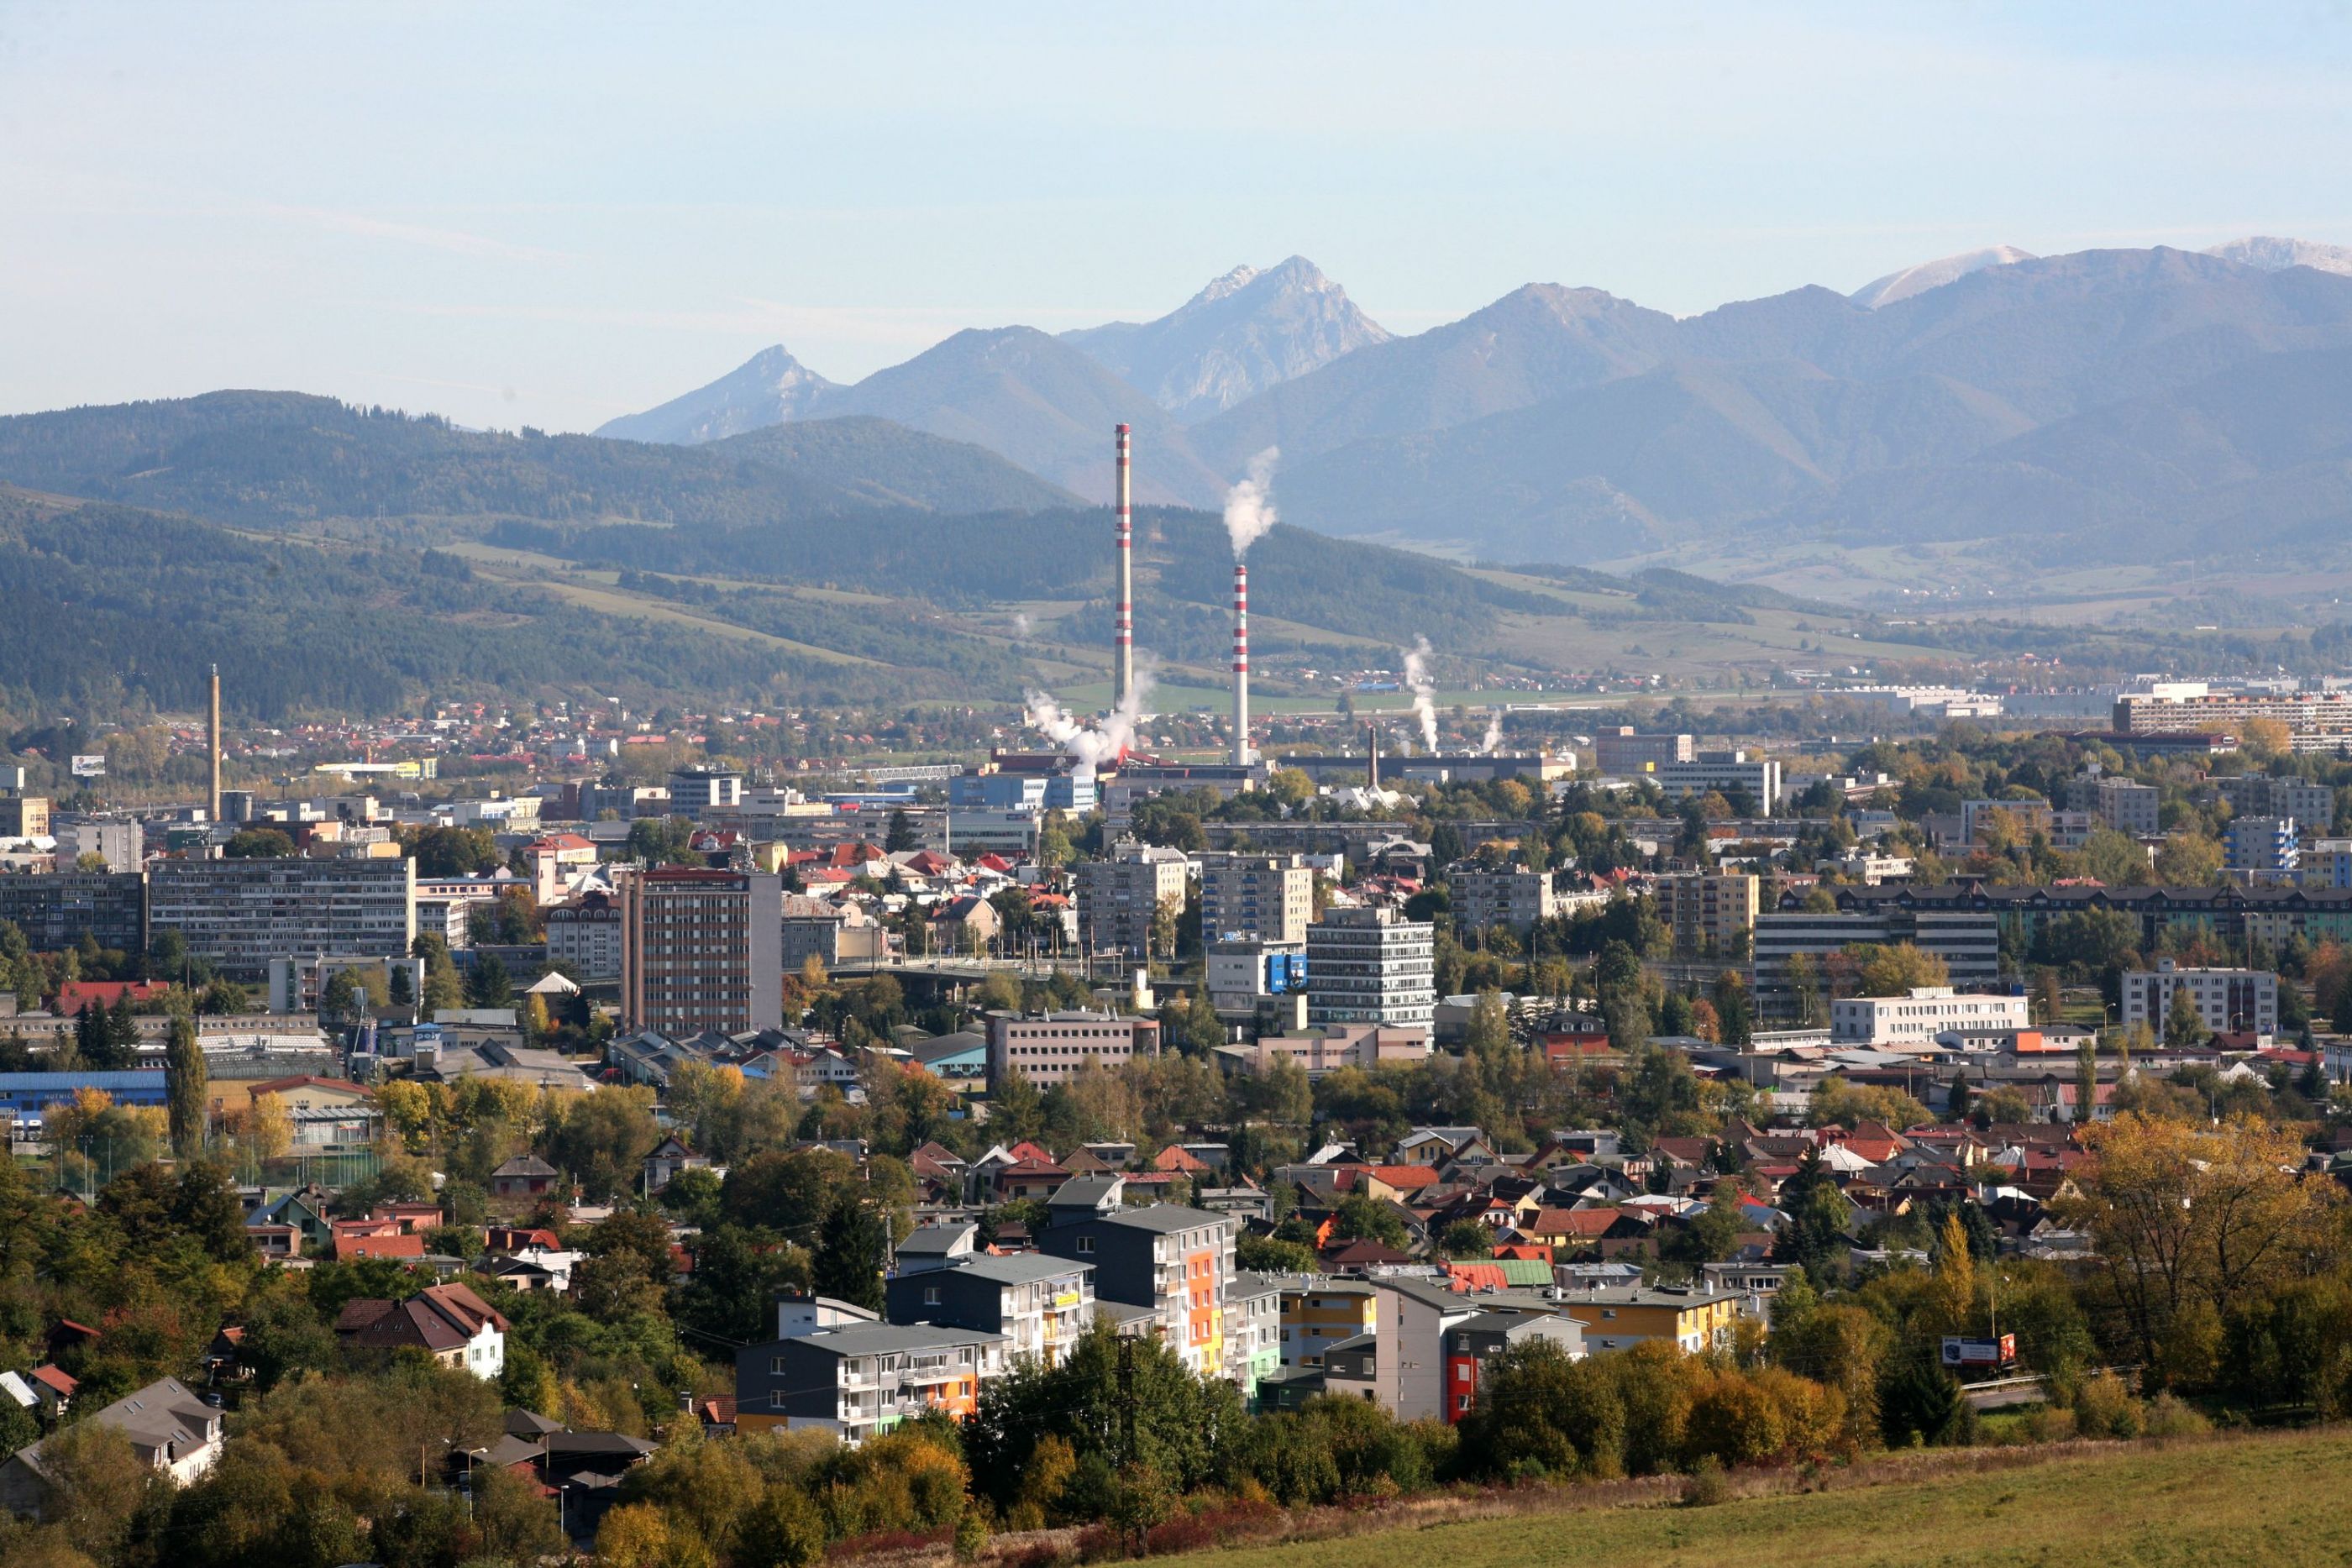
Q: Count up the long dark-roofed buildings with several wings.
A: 1